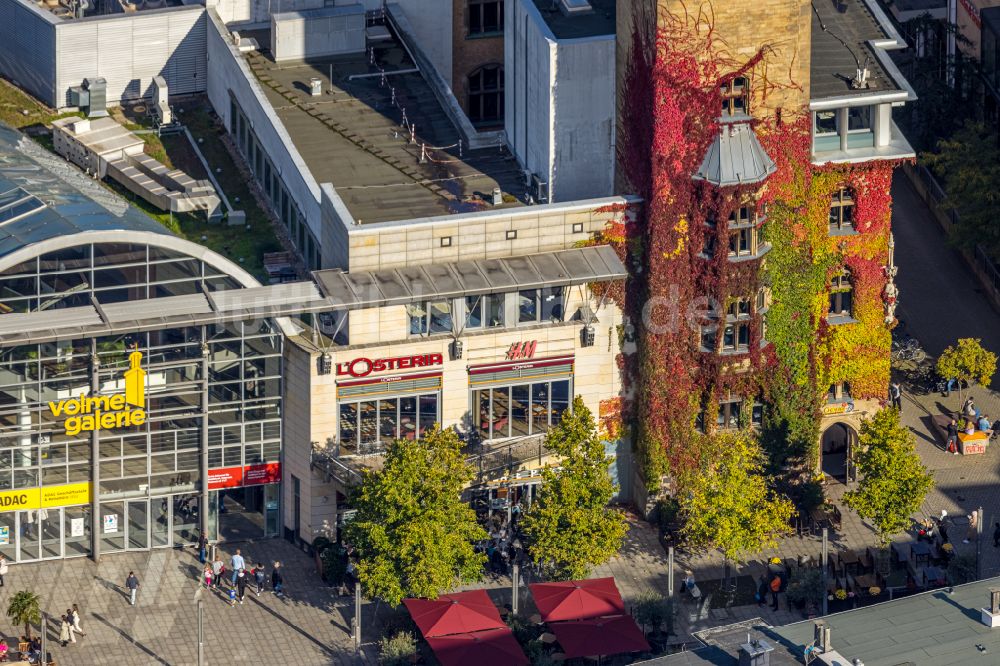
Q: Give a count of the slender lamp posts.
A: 7